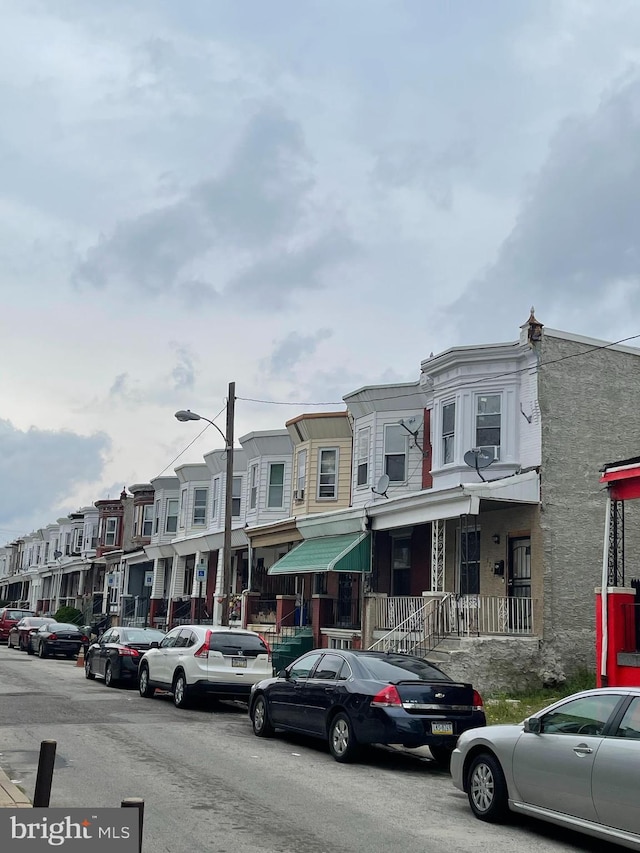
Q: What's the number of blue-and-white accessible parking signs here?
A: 3